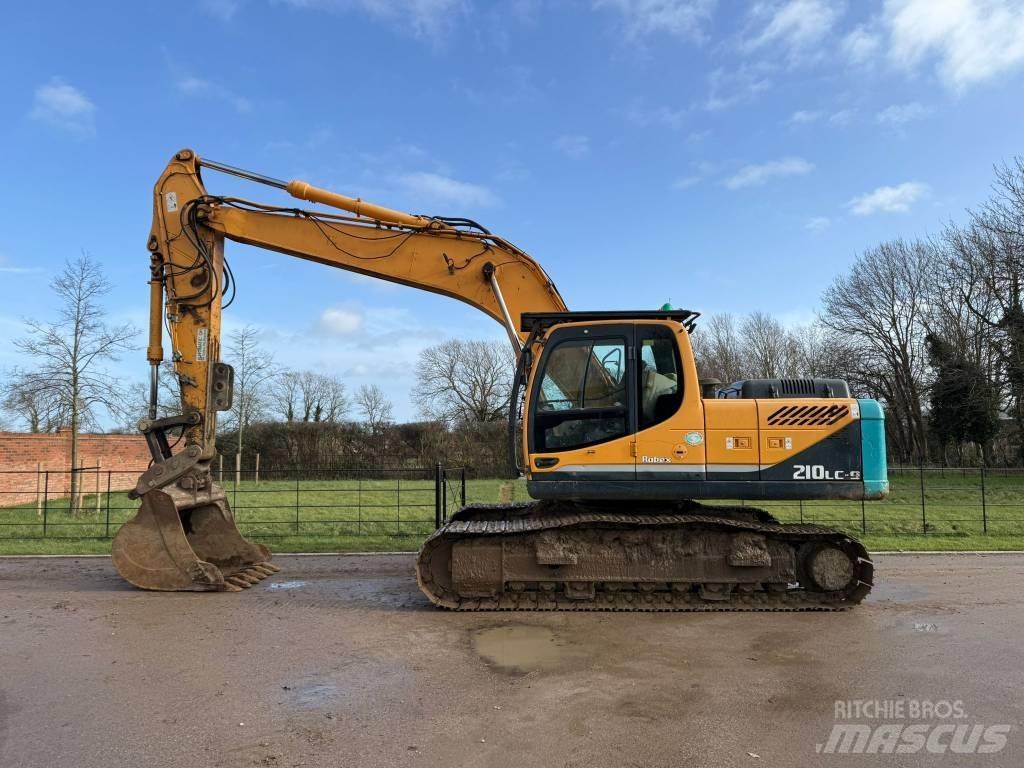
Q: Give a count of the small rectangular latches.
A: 2